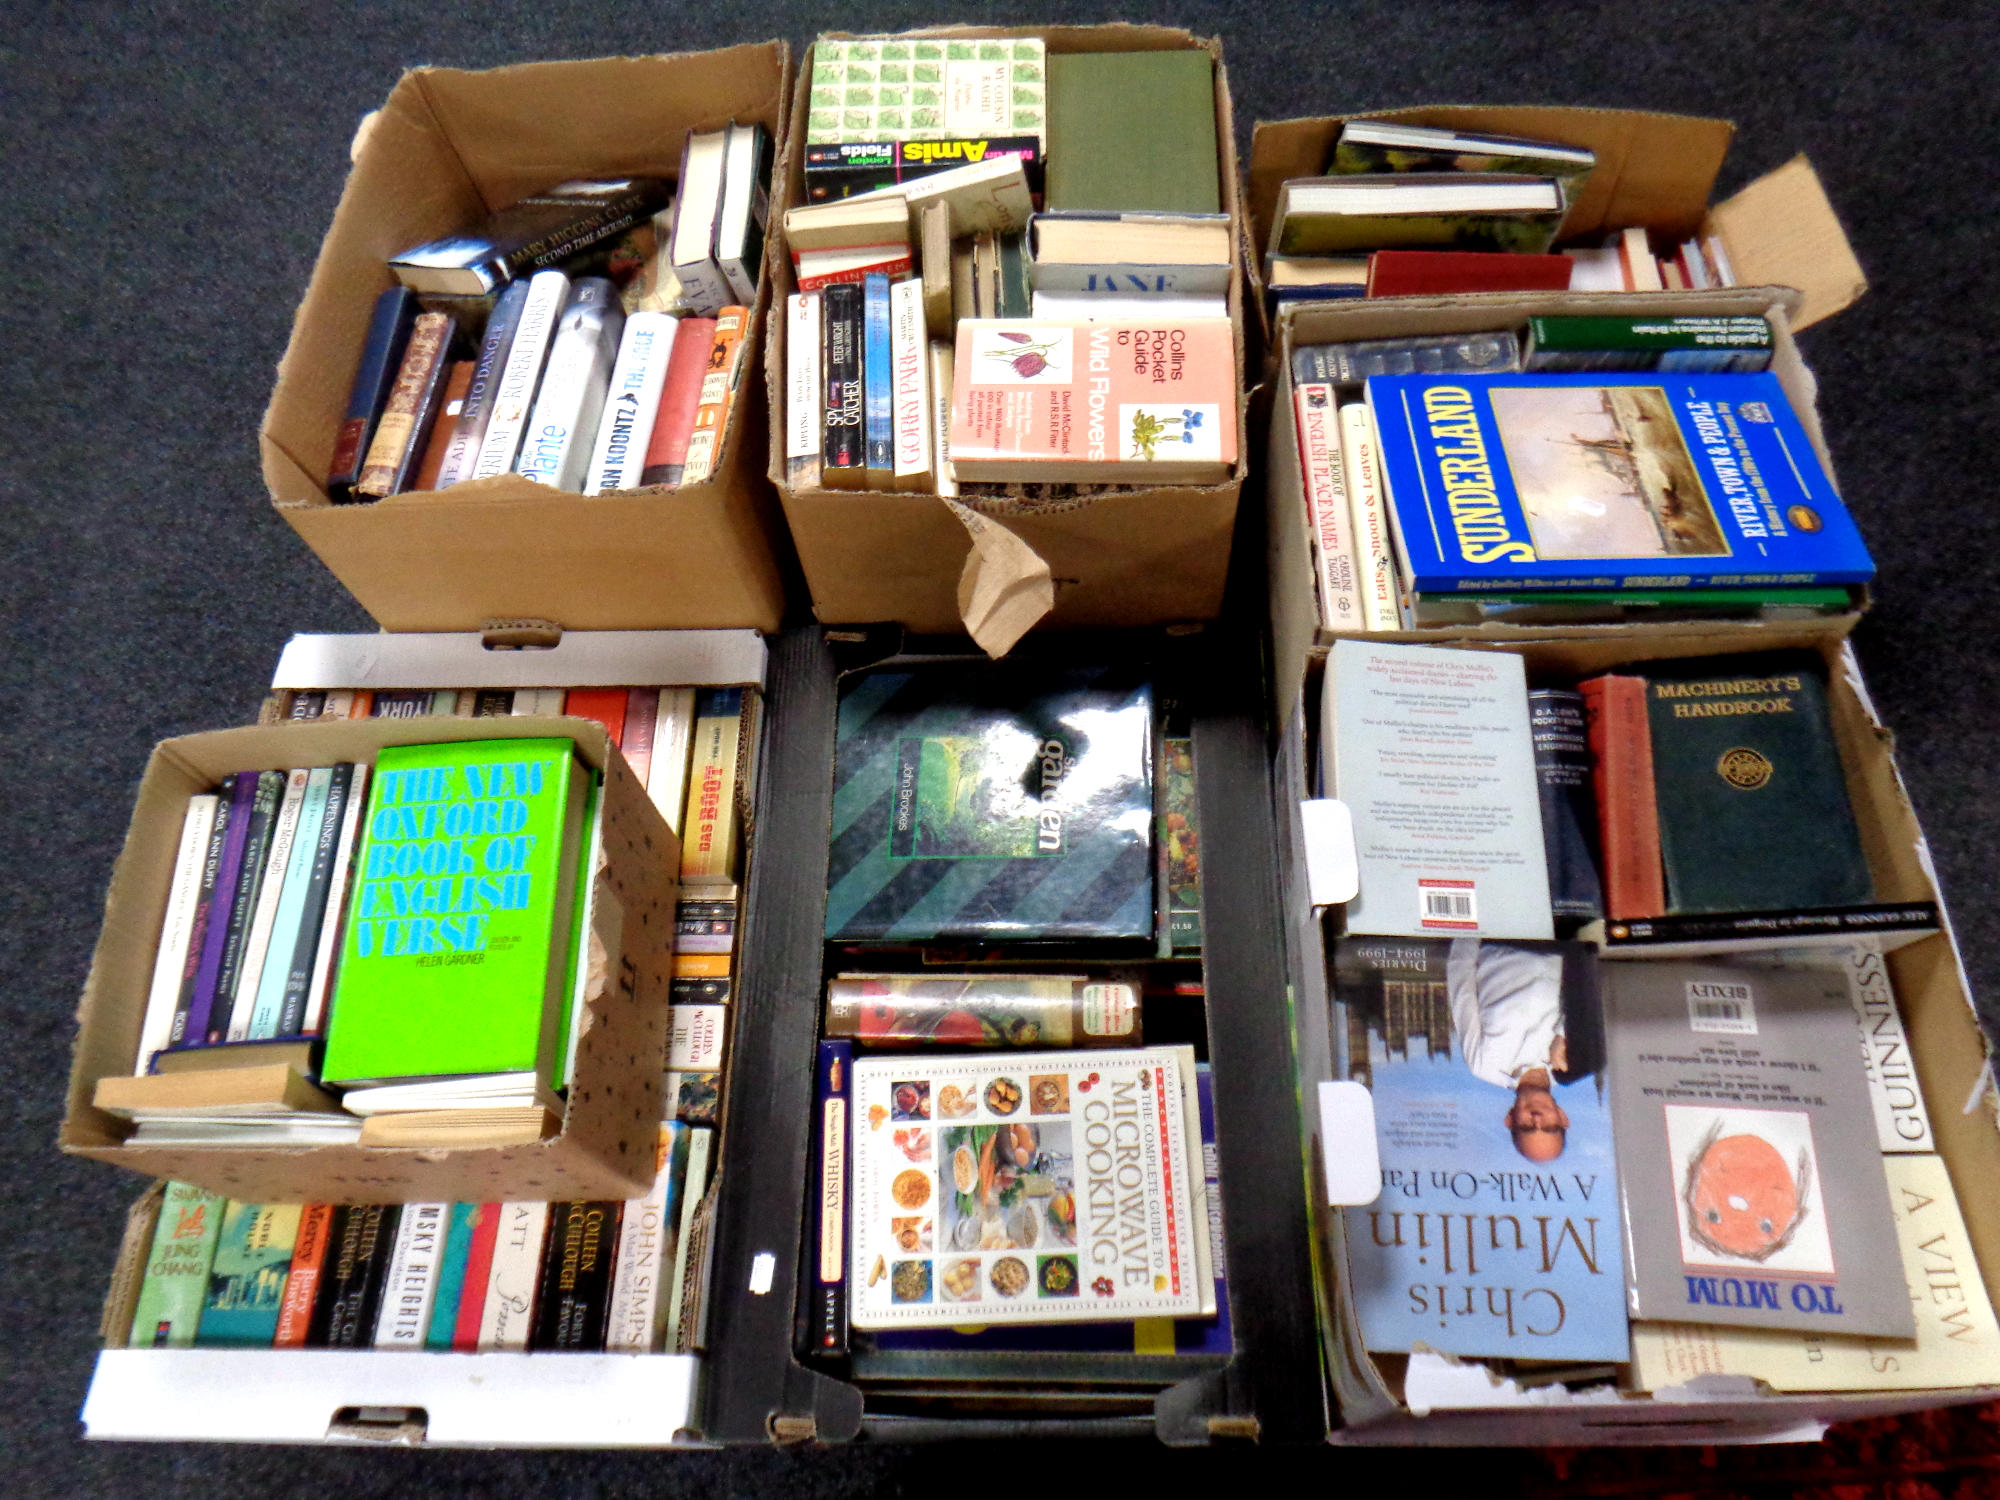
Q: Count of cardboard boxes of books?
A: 8